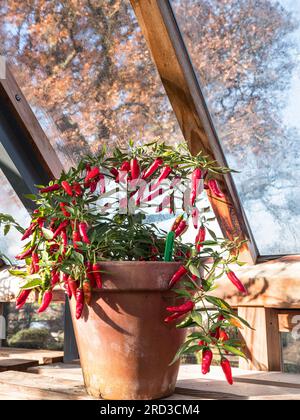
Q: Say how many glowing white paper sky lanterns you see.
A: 0